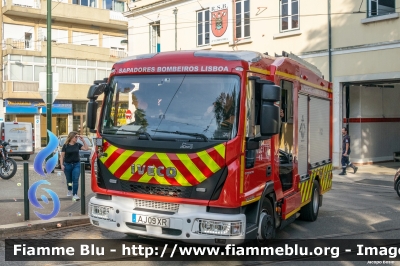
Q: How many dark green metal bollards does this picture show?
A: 2